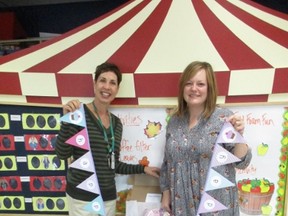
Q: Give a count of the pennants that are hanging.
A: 9